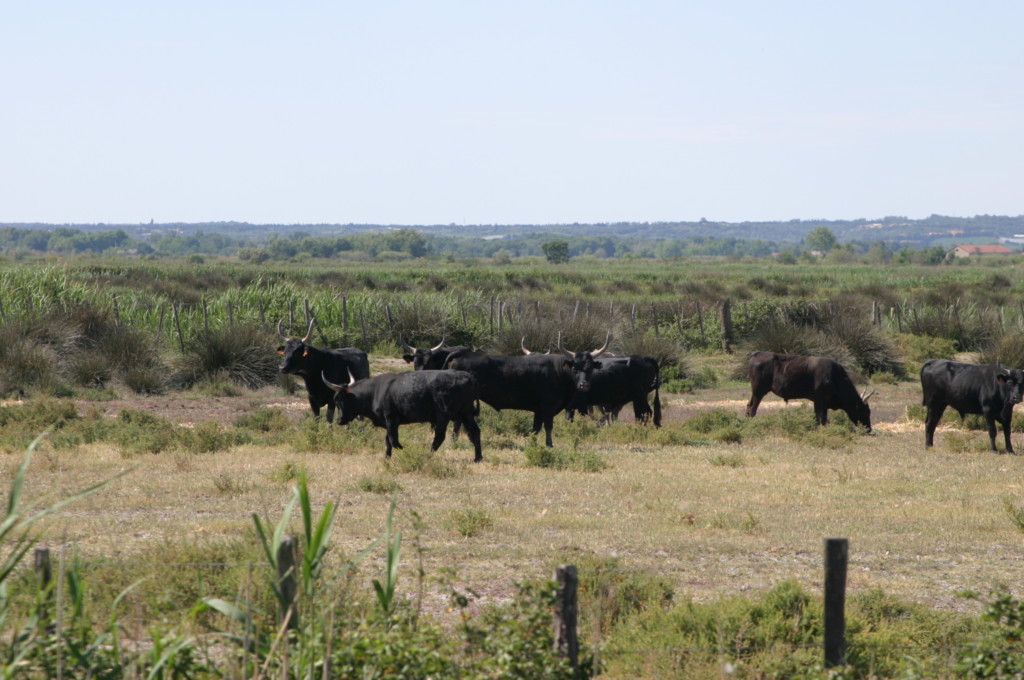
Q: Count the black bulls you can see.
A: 7